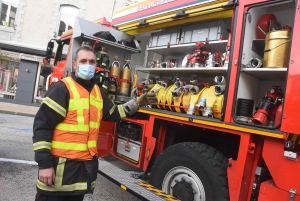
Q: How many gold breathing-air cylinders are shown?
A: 2